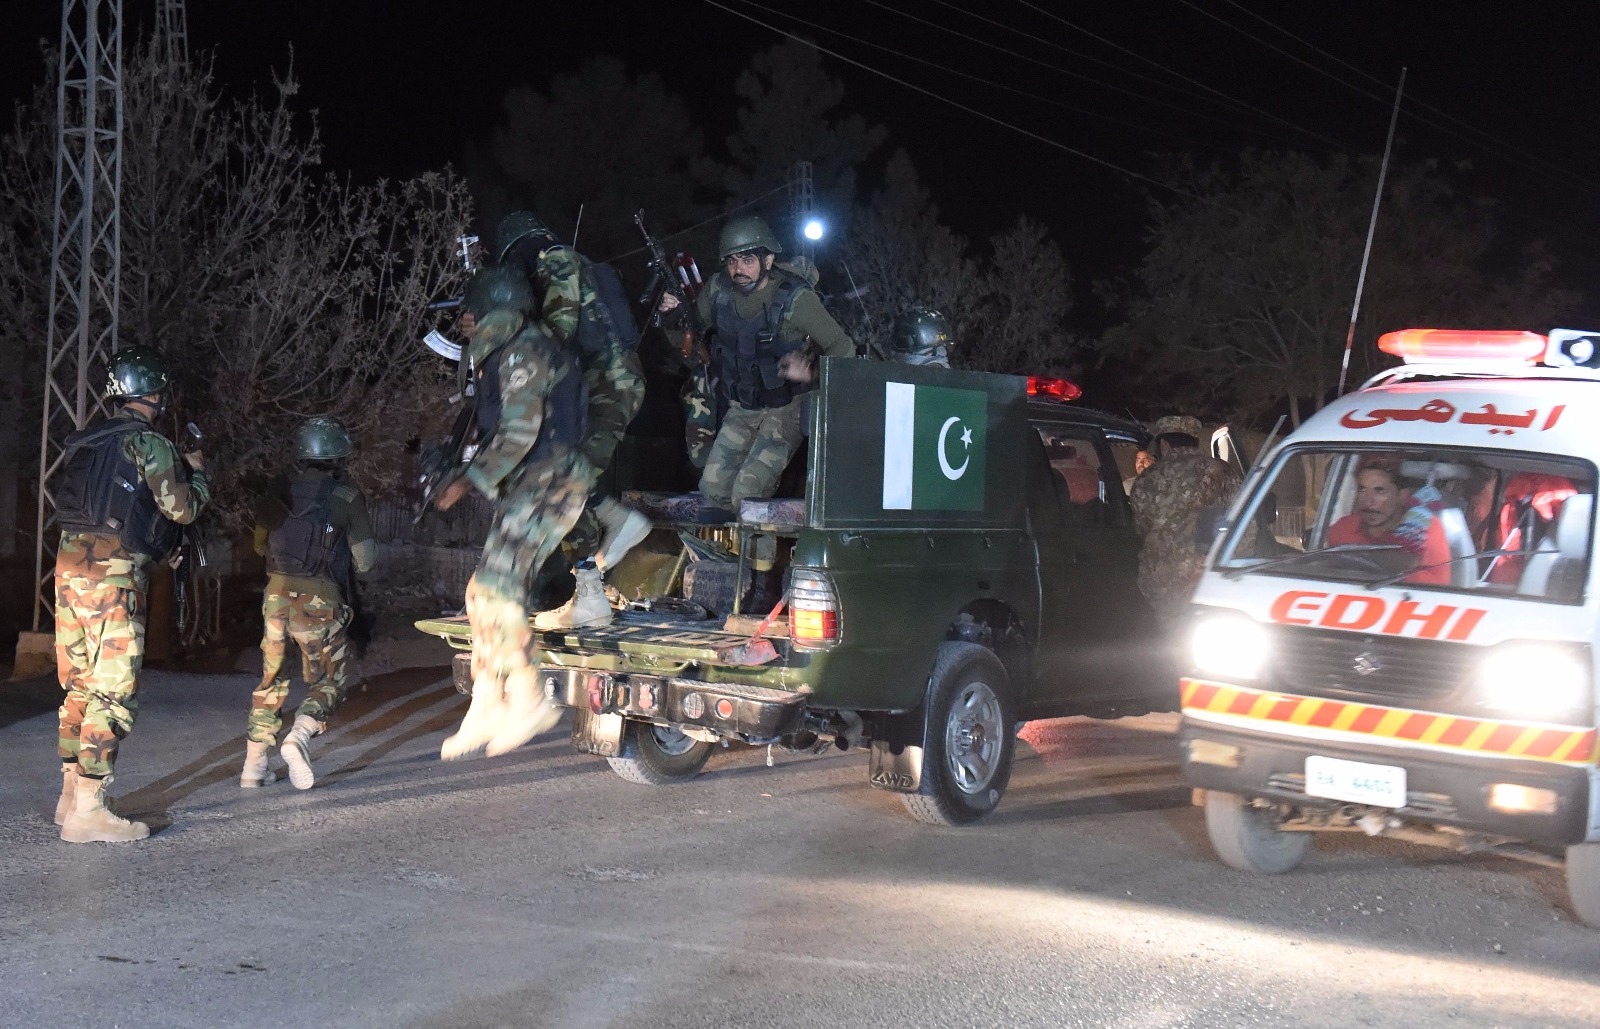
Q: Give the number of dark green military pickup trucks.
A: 1